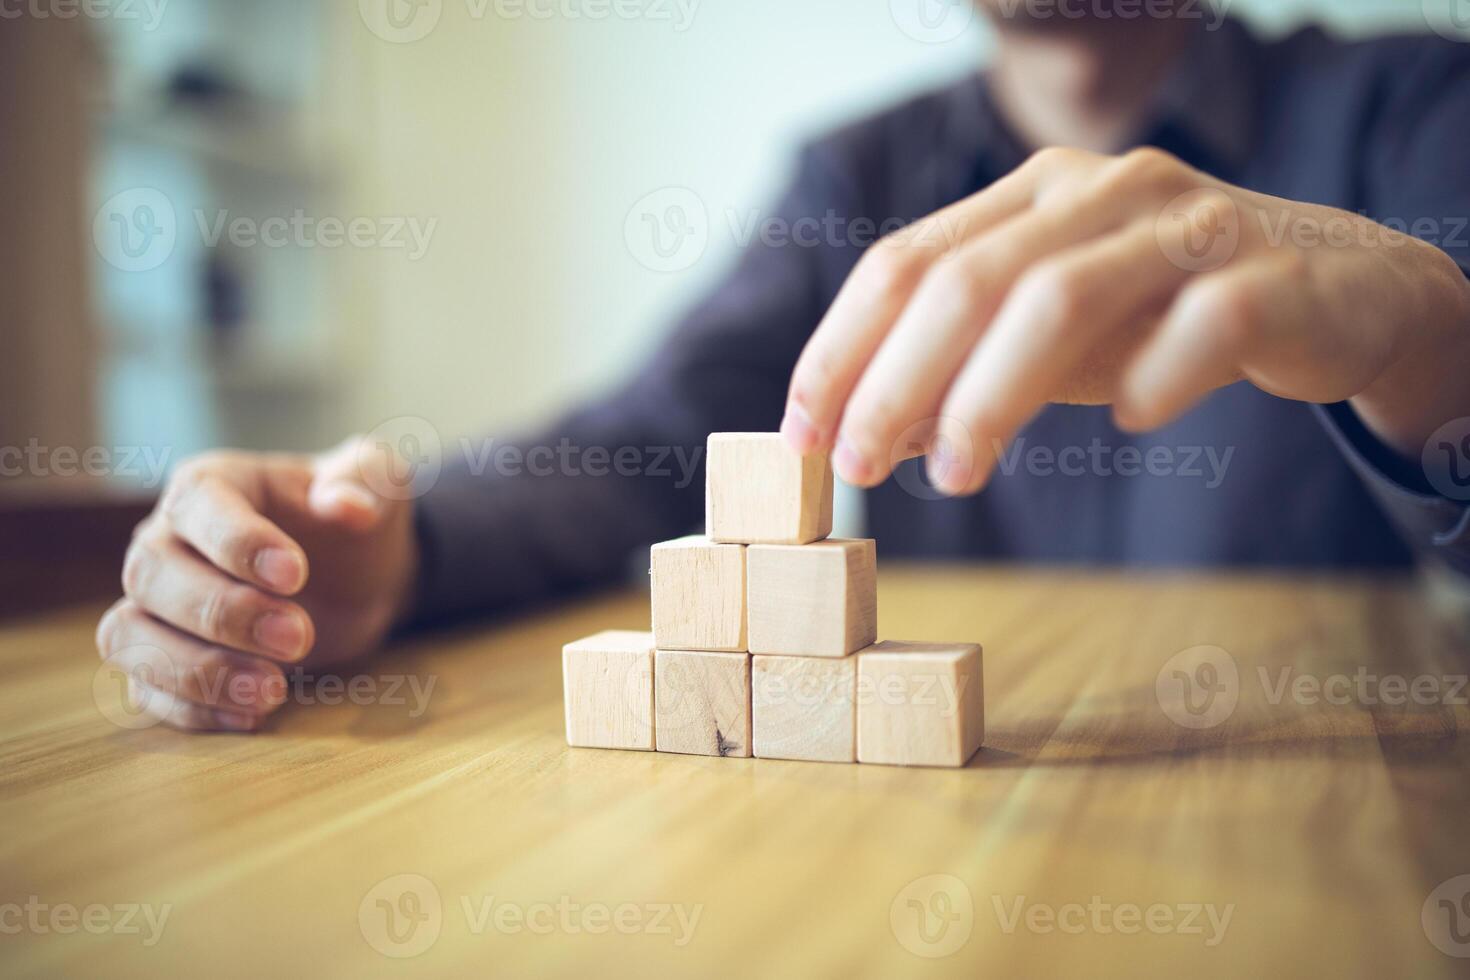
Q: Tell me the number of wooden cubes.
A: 7